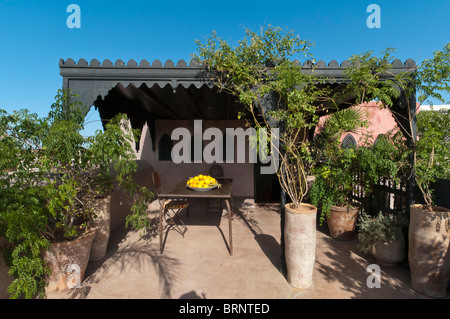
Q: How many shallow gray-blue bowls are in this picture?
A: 1